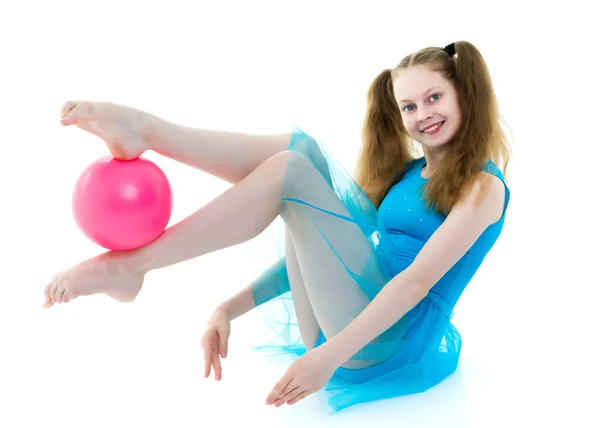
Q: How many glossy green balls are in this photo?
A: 0